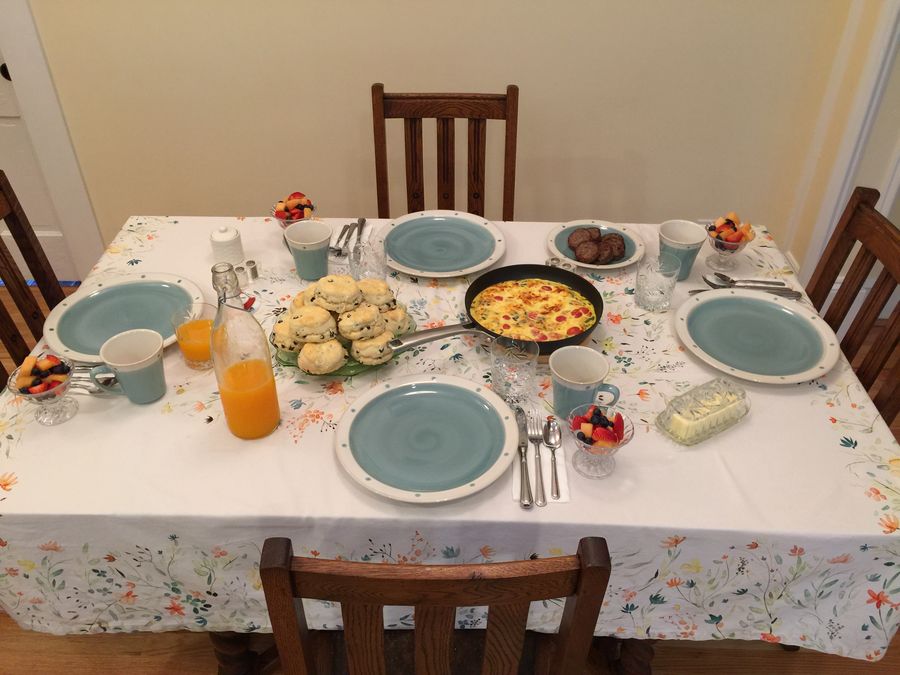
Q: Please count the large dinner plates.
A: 4